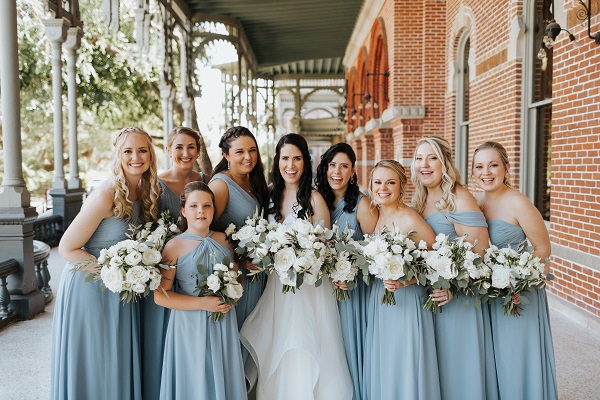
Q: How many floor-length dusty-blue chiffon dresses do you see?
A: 8